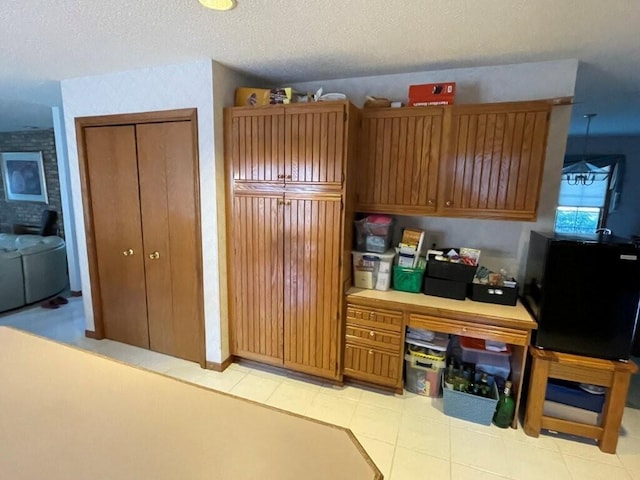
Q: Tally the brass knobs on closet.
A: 2